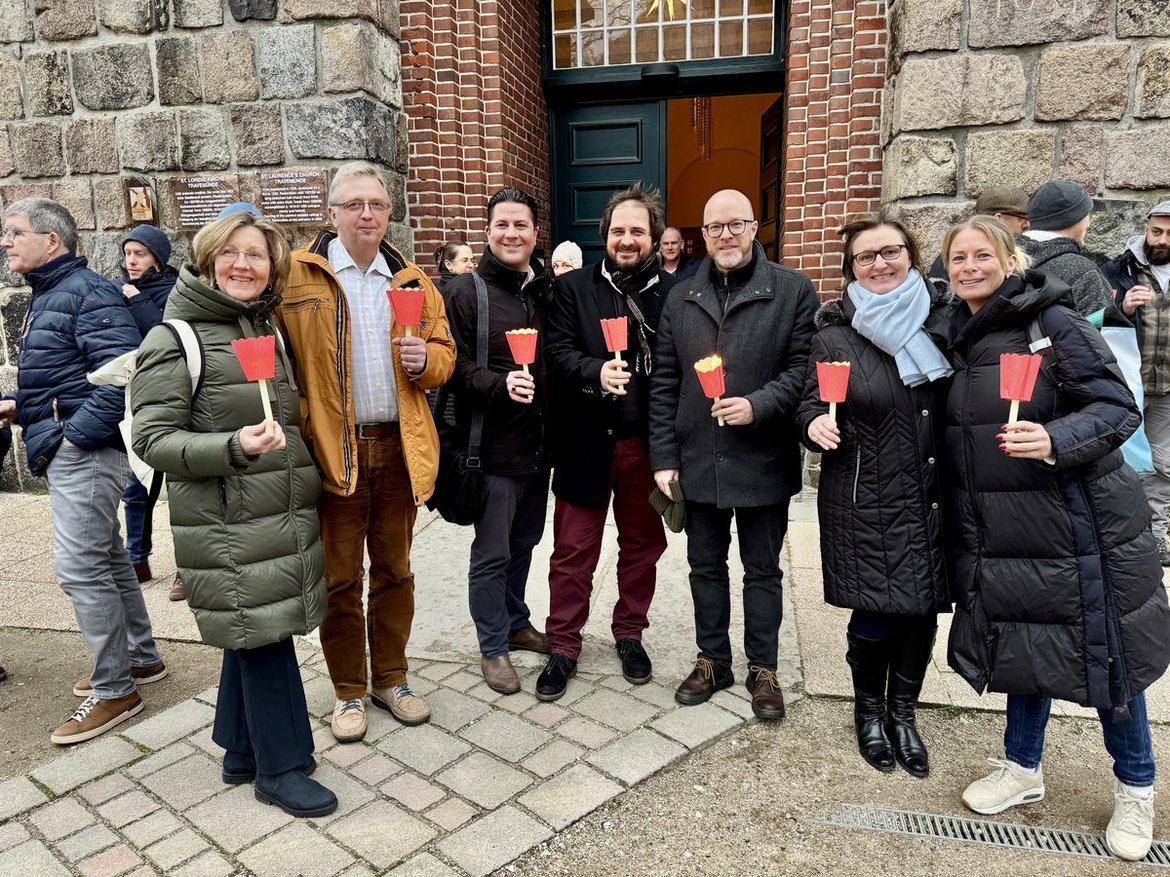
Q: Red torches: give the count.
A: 7